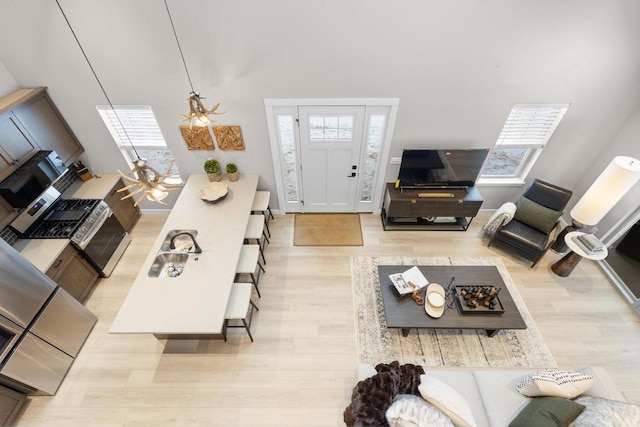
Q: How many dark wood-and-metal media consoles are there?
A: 1